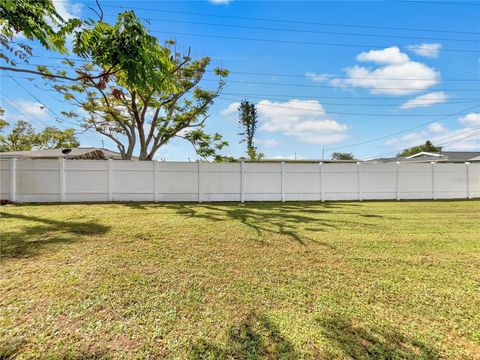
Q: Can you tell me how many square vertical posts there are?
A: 12